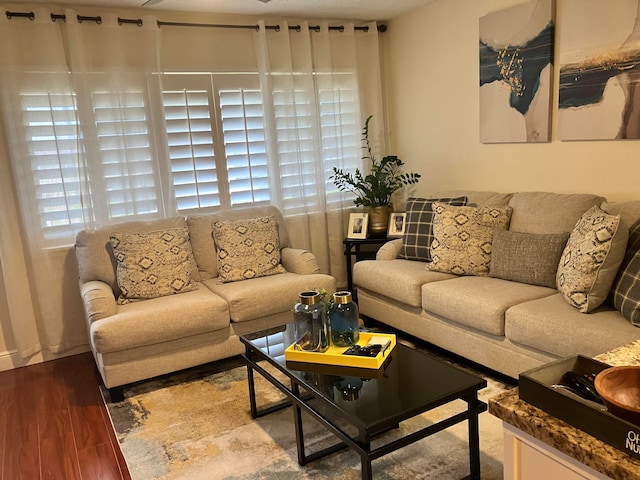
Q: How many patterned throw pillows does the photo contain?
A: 6